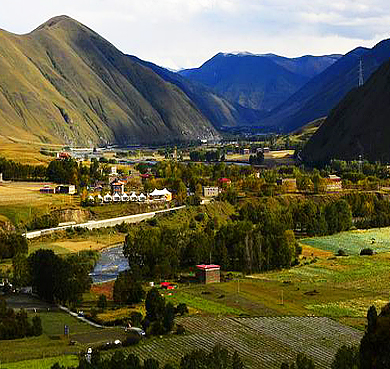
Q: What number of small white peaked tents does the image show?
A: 7